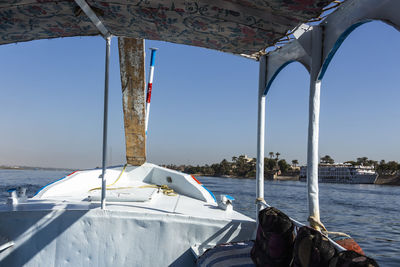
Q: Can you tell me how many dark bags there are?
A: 3